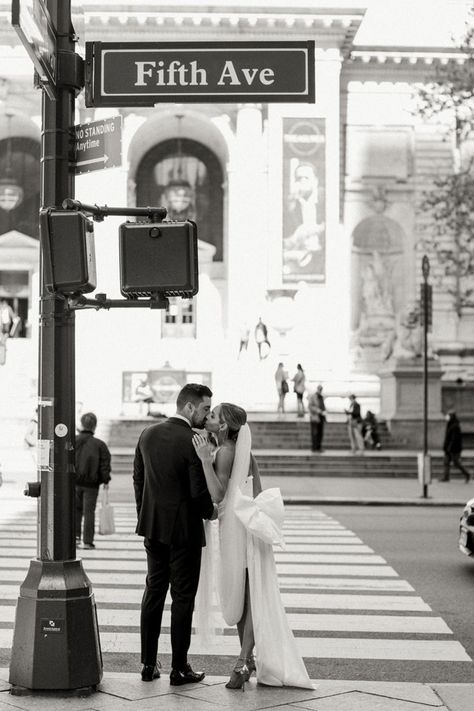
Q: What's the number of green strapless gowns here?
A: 0